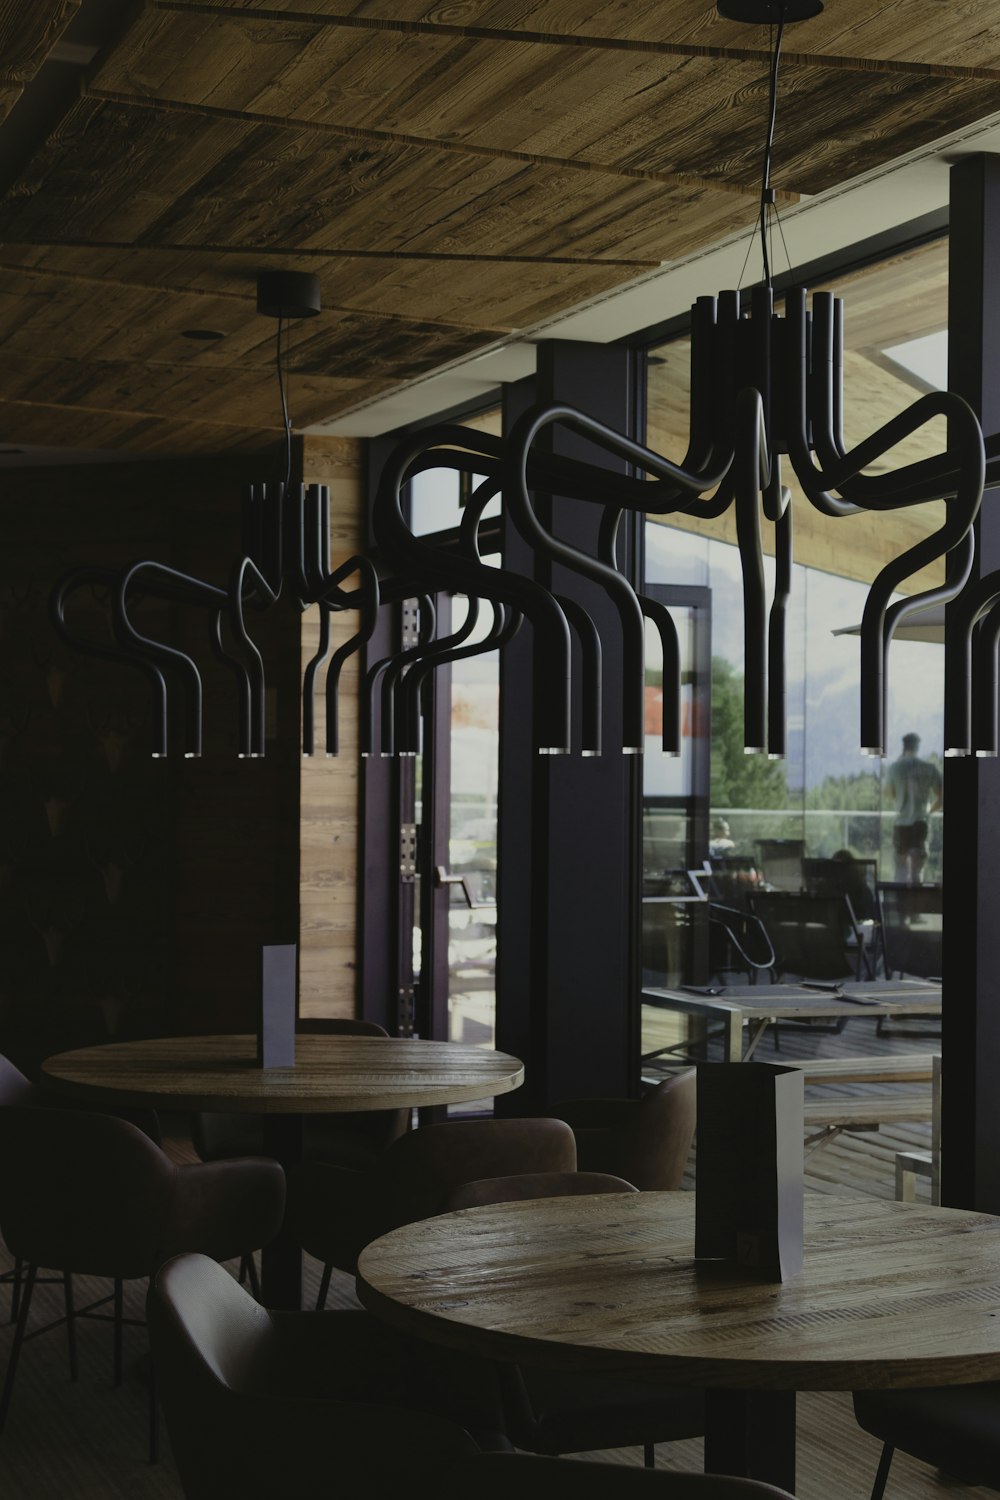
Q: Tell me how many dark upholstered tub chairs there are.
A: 9